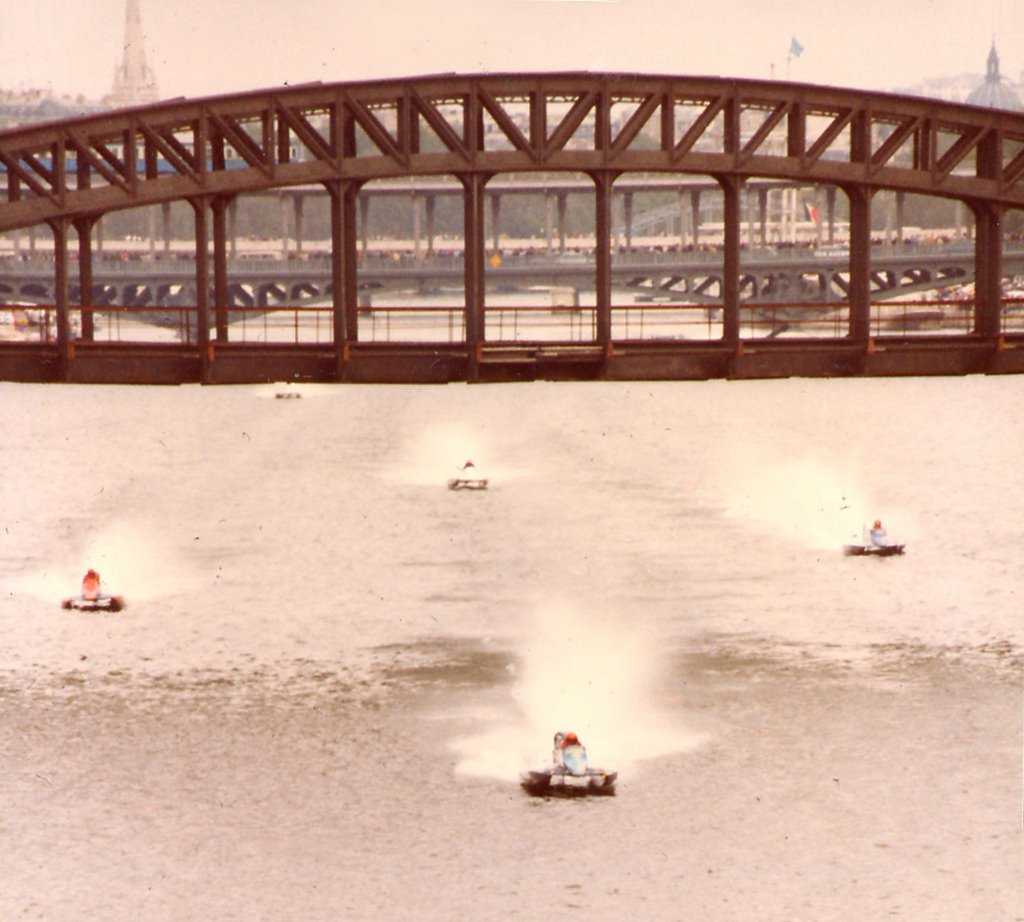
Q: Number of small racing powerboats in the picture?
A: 5